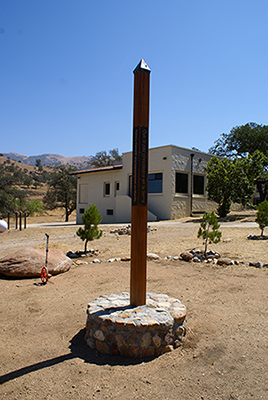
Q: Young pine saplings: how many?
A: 3